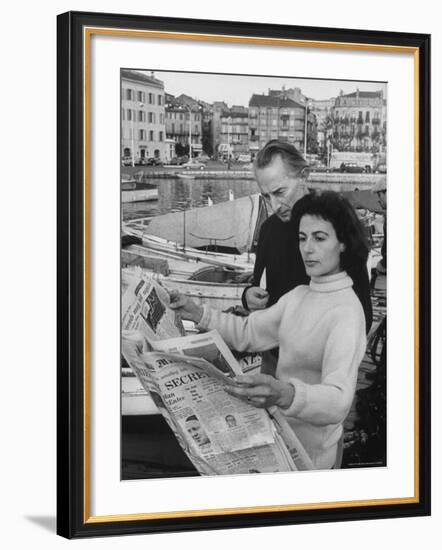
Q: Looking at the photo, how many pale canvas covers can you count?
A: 1